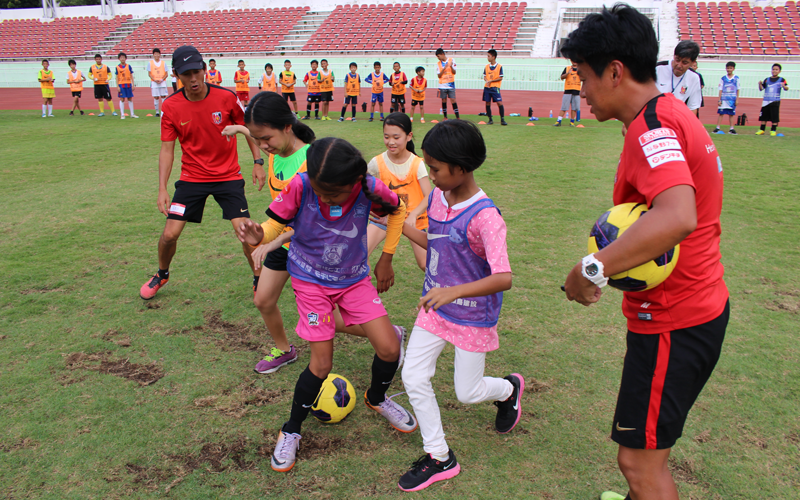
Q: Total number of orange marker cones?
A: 9